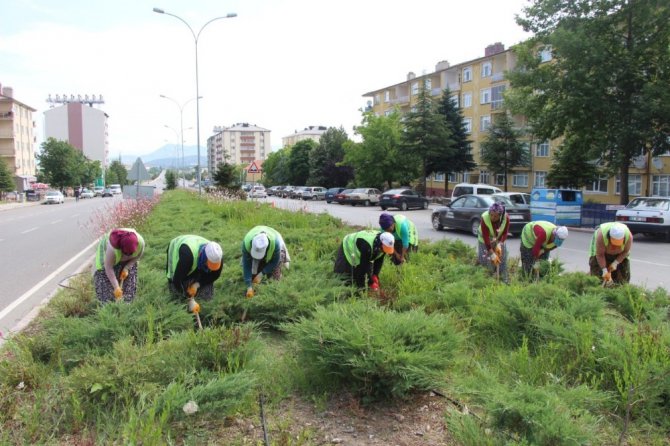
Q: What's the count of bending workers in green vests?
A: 8